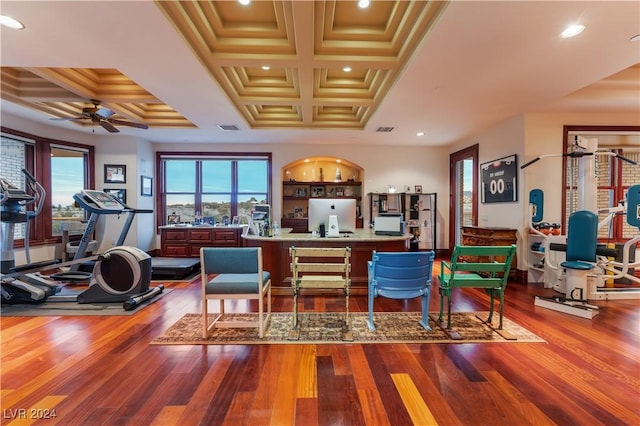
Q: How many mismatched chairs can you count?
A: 4